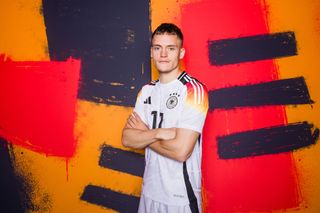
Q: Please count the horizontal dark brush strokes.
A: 5